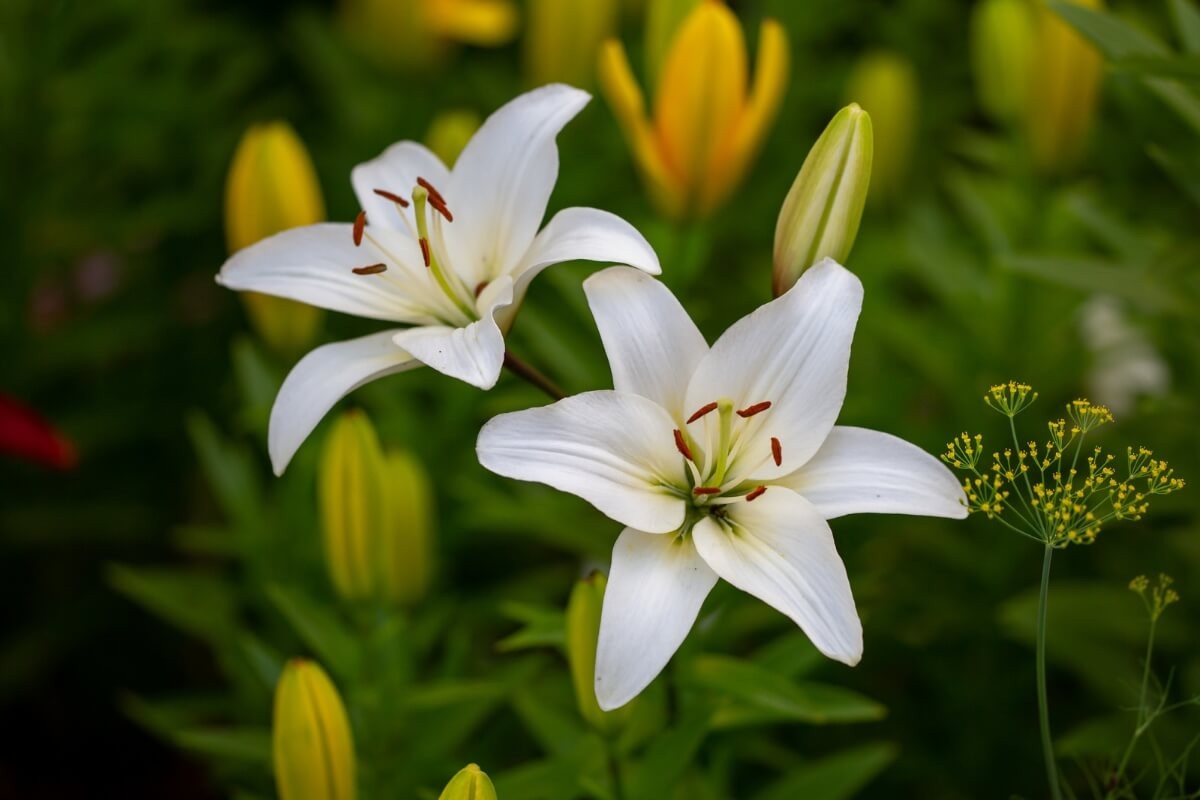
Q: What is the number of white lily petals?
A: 12